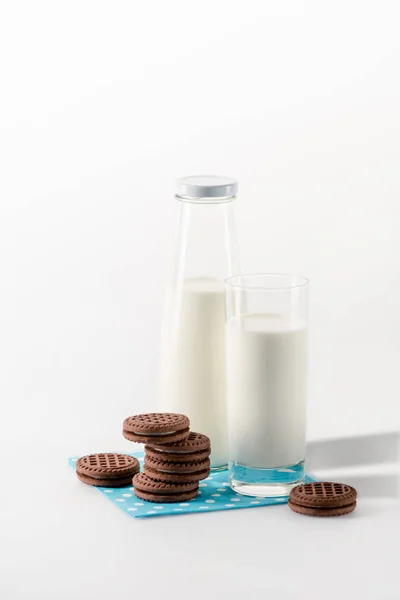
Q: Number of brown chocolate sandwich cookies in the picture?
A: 6